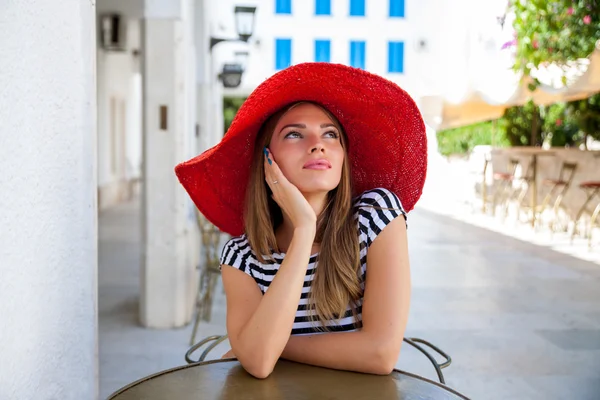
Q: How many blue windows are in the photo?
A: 8